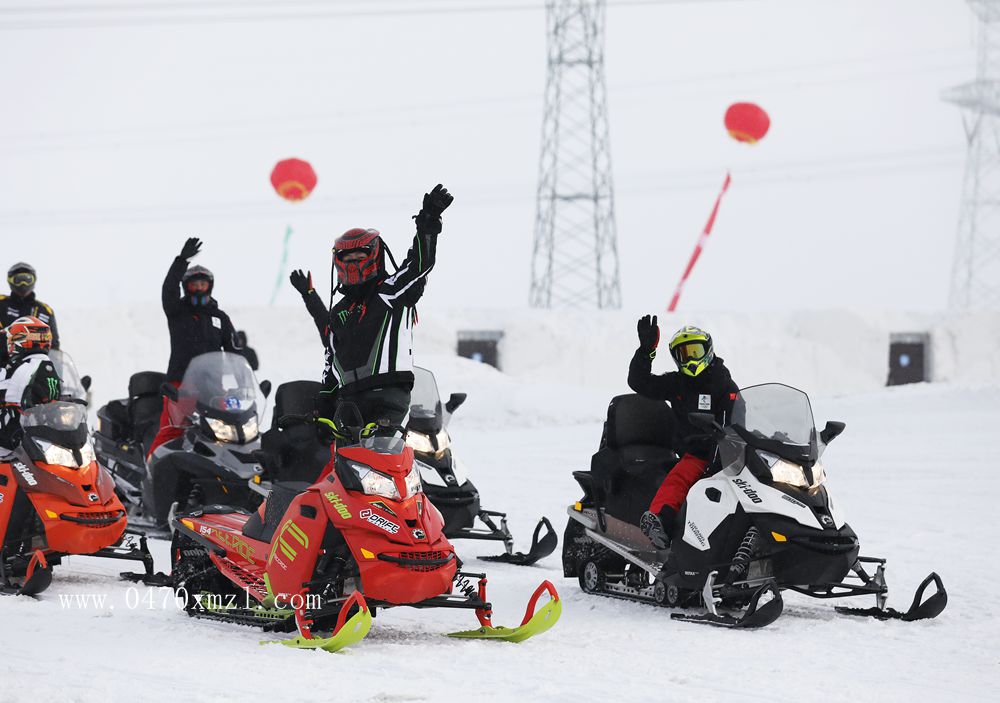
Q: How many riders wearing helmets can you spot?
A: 5